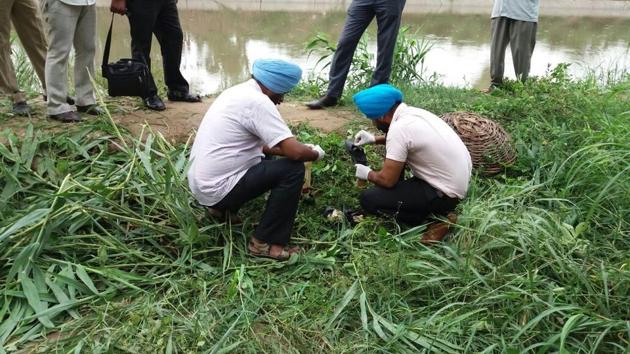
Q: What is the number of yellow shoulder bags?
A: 0